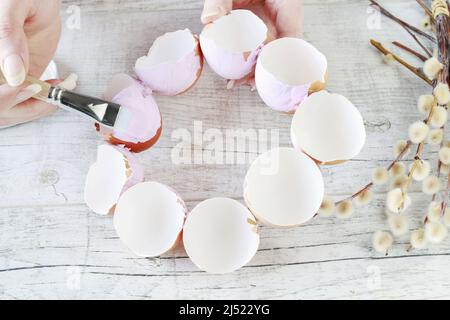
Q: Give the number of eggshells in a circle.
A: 9